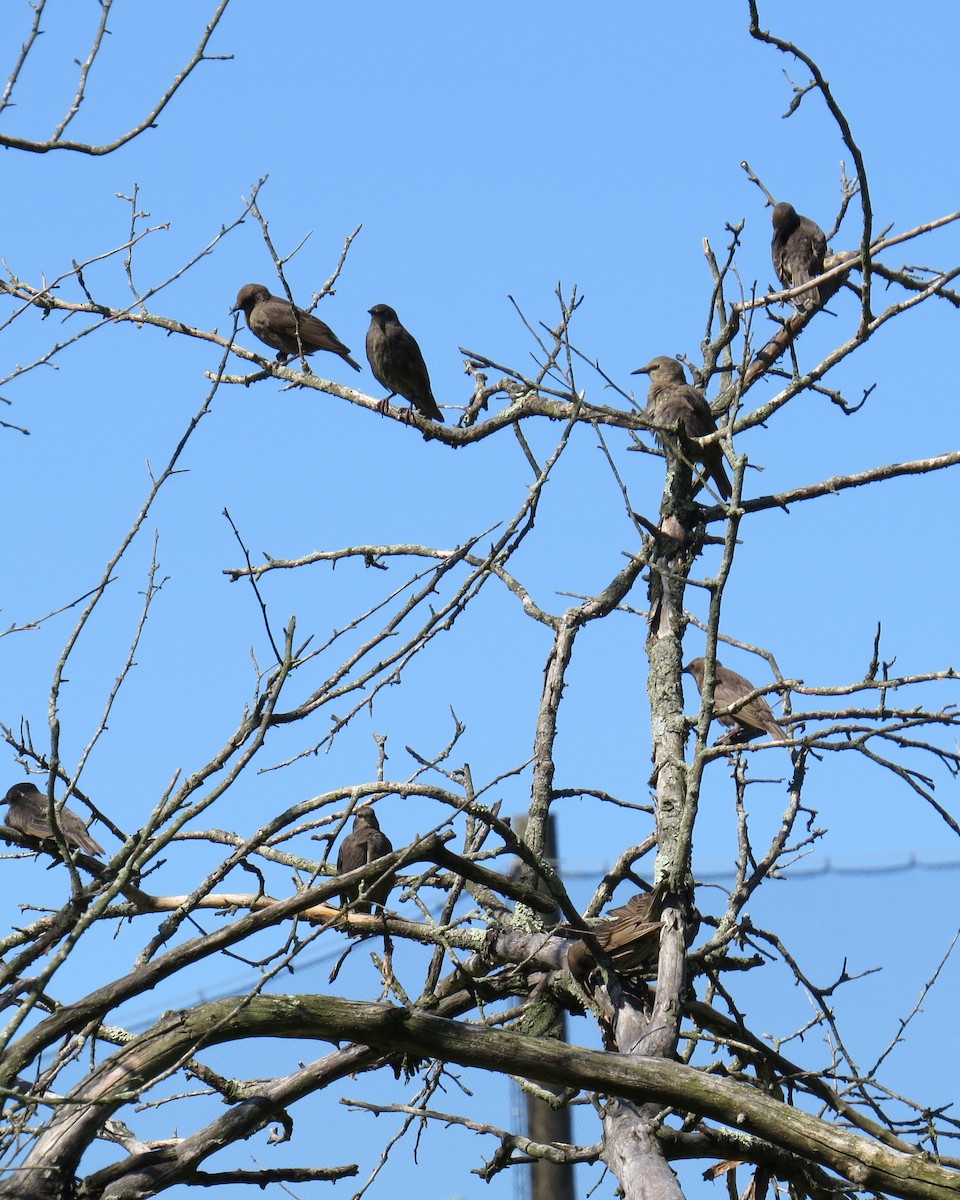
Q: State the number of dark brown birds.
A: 8